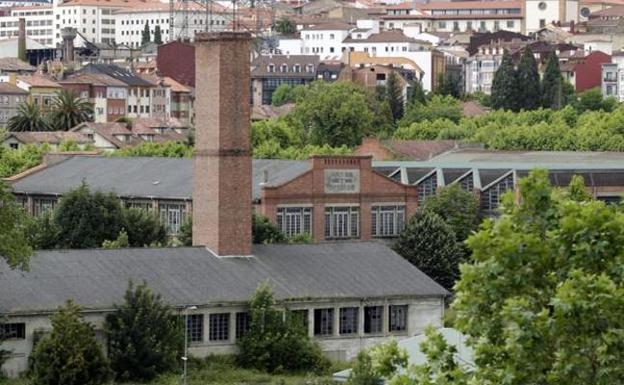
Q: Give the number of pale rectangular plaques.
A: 1